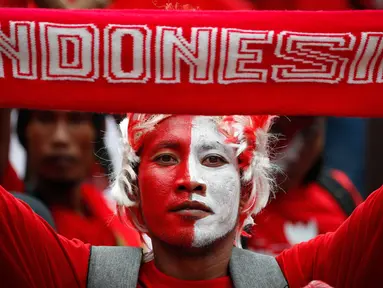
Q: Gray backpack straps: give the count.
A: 2